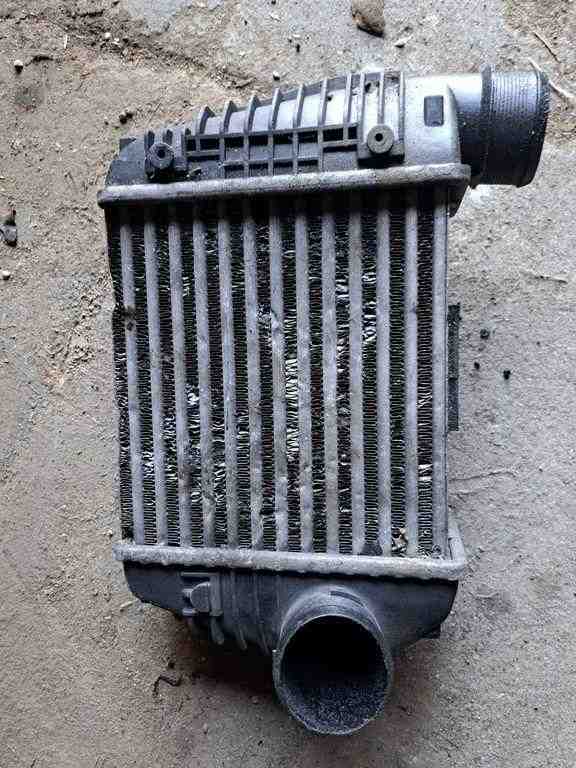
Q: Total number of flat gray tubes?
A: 13